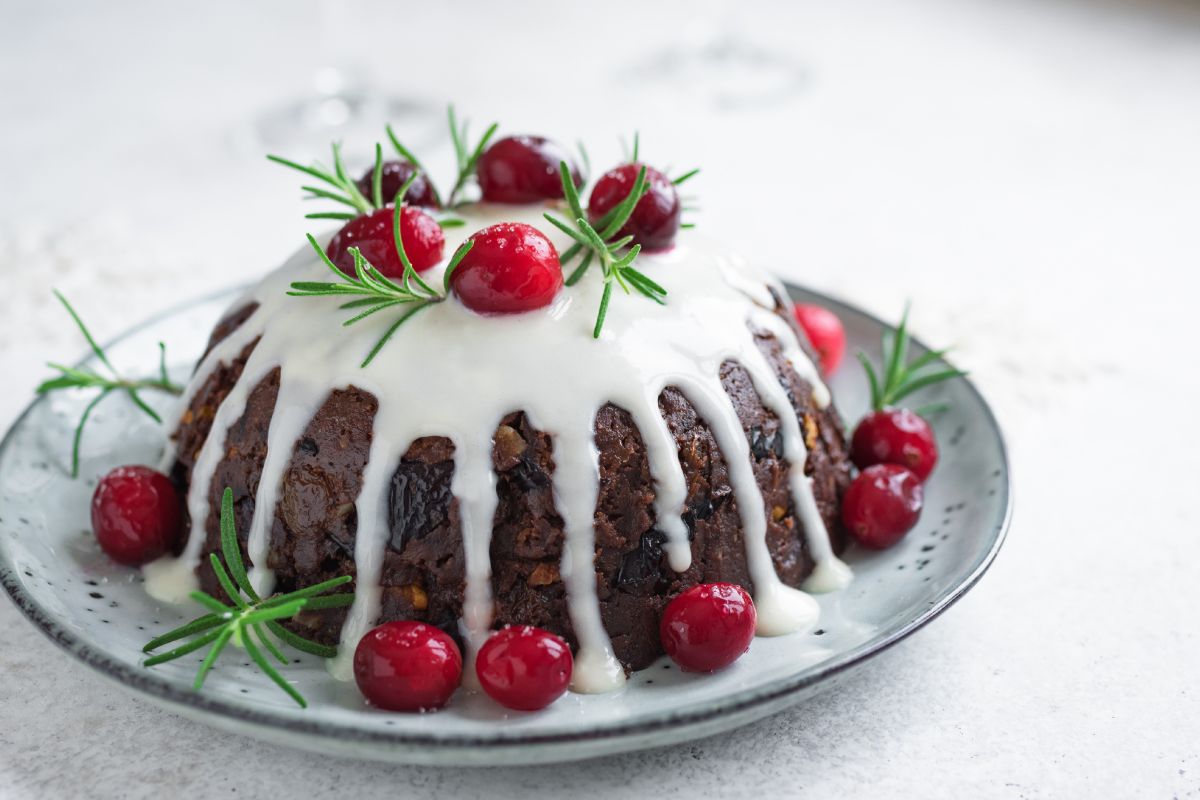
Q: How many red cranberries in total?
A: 12